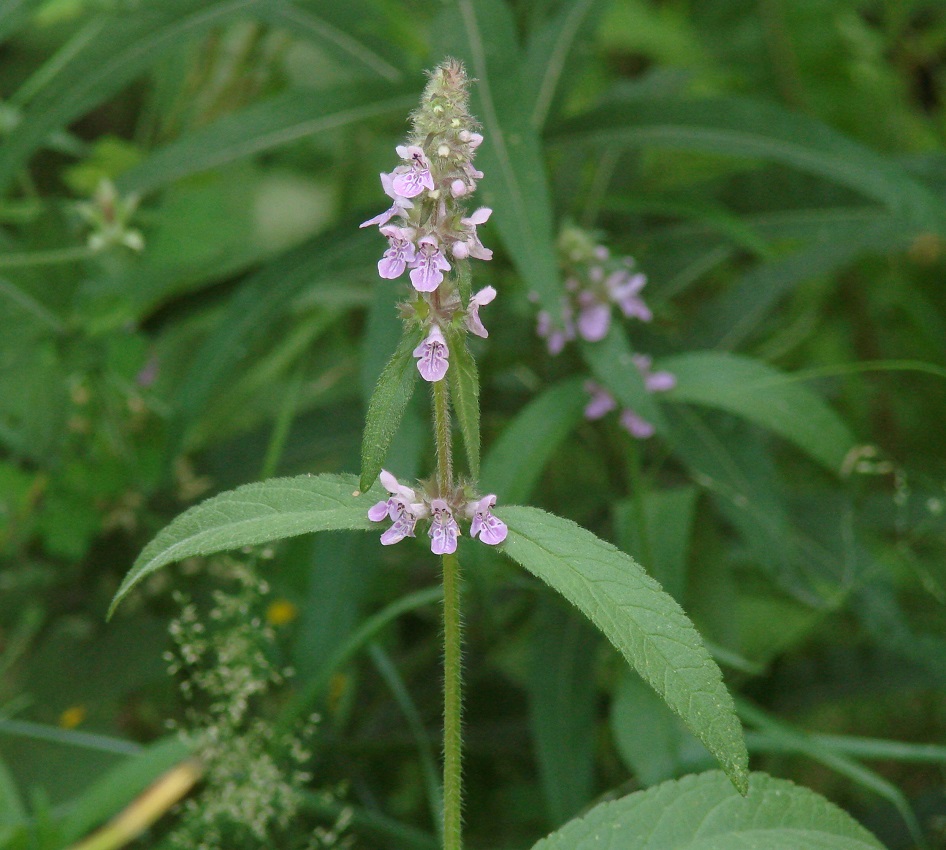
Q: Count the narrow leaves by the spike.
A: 2